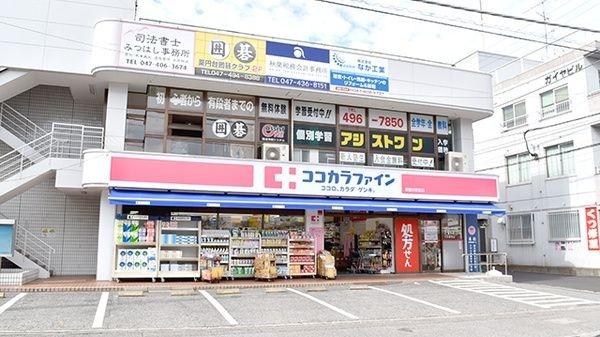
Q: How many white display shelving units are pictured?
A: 6